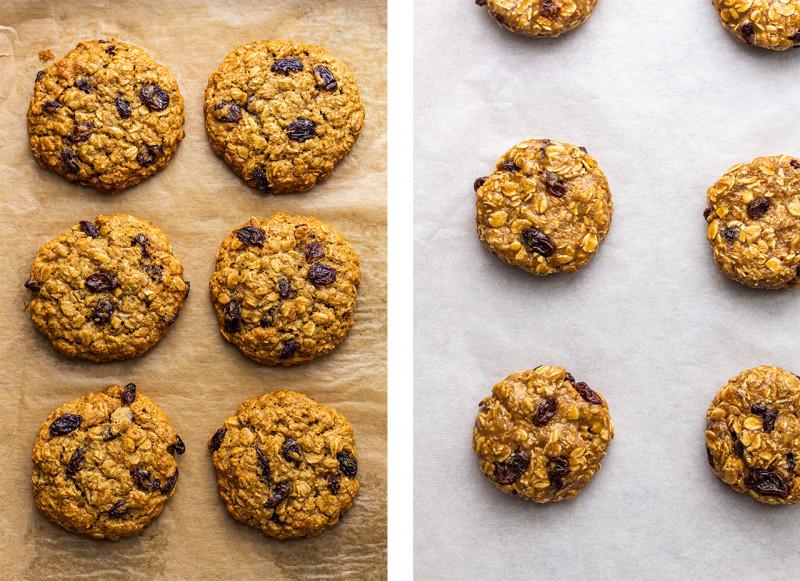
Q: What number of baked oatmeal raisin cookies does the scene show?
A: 6